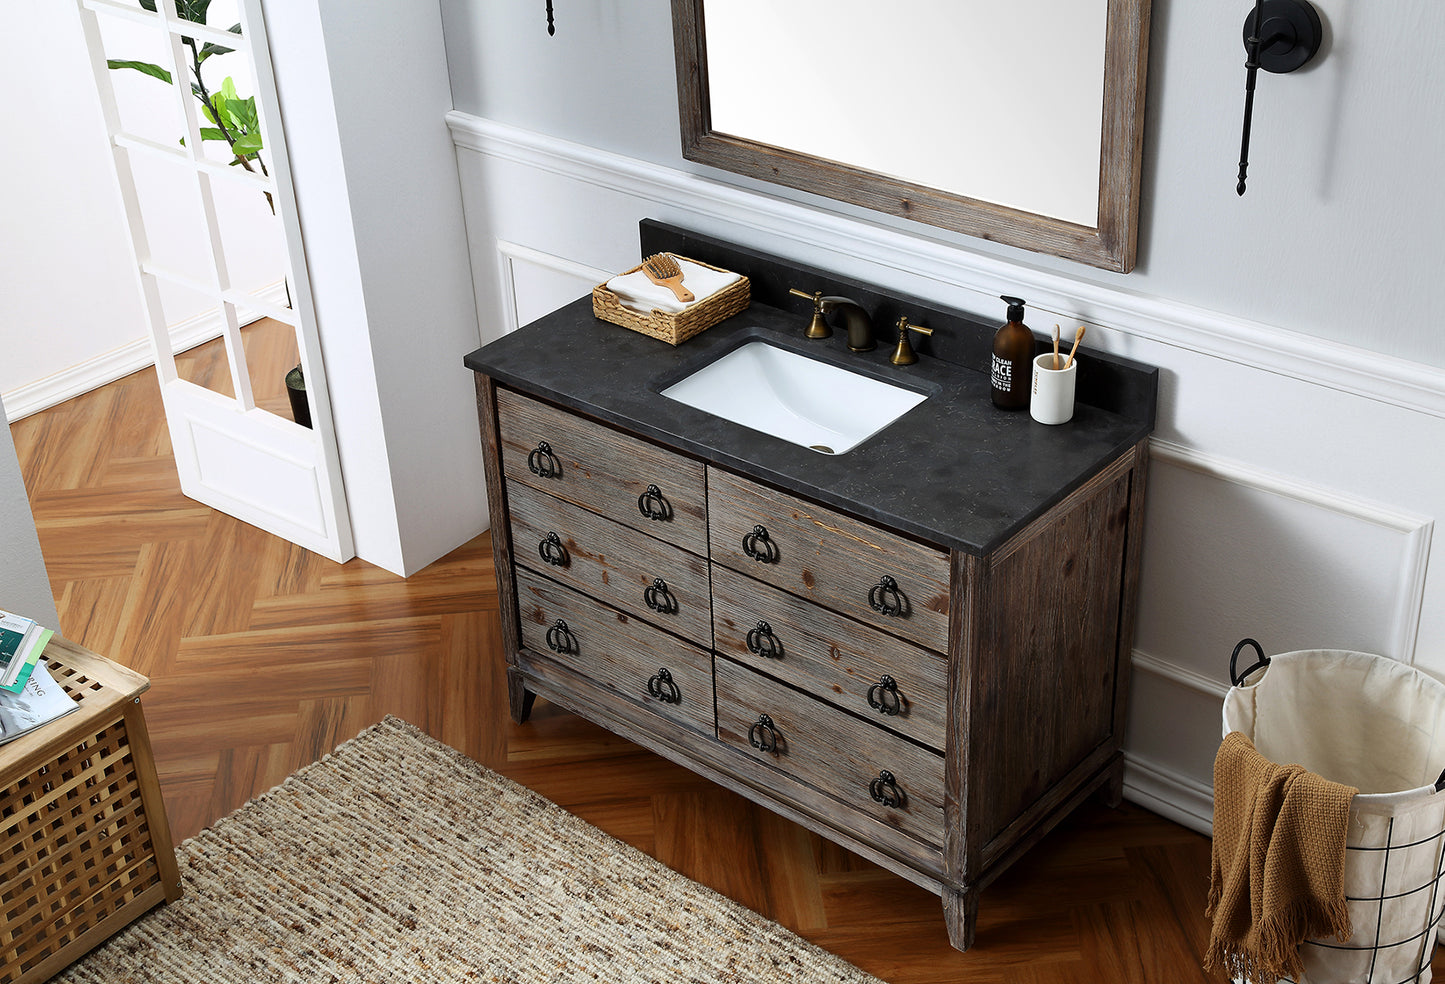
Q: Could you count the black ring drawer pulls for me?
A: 12